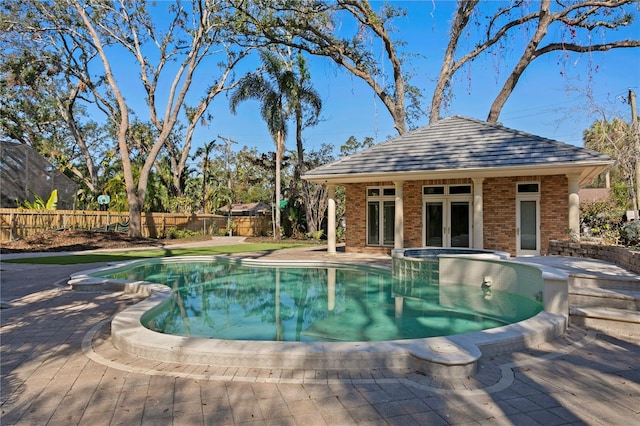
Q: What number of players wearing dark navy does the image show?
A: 0